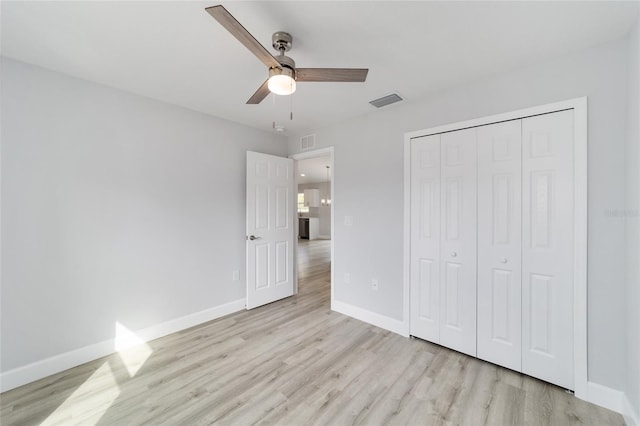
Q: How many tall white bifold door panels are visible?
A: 4